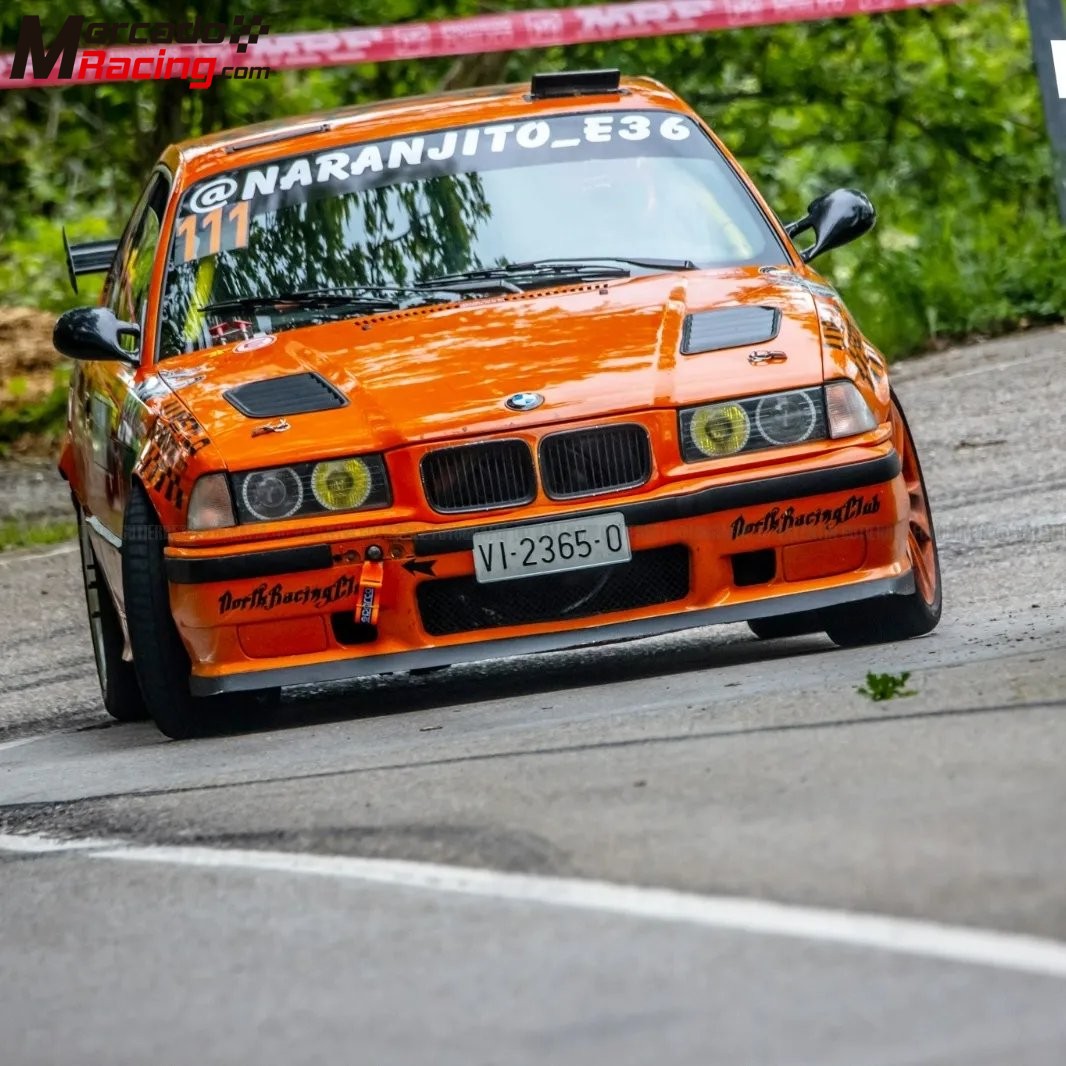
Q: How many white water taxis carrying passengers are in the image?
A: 0